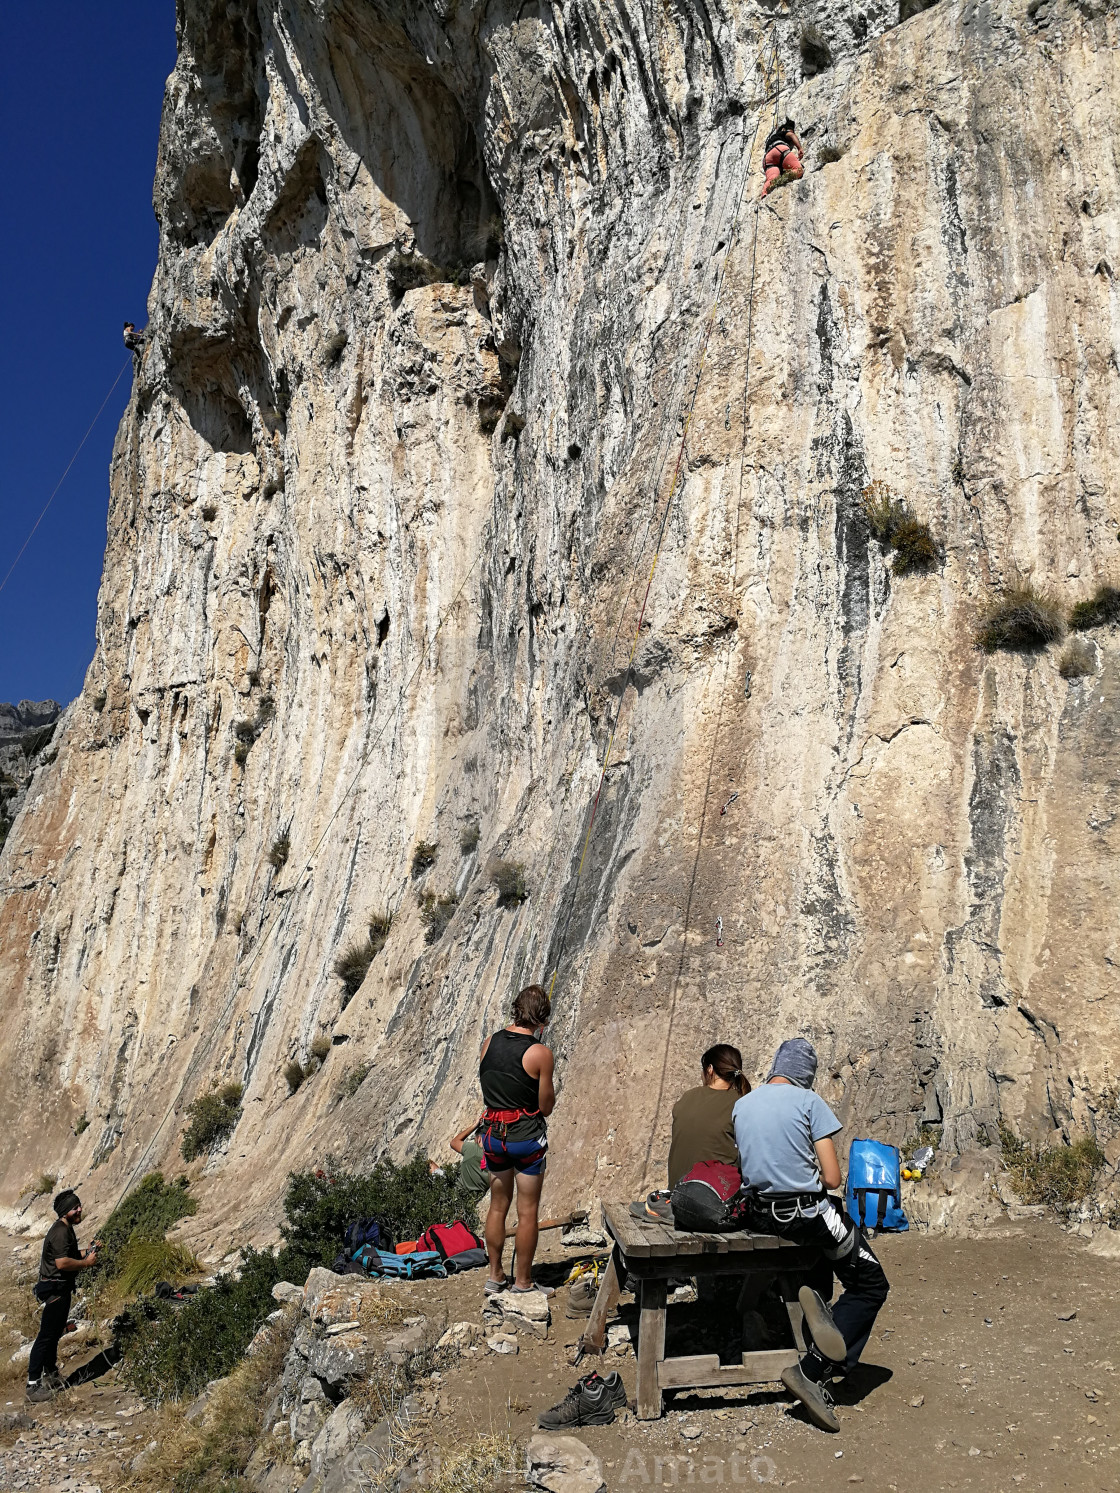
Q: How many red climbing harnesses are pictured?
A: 1